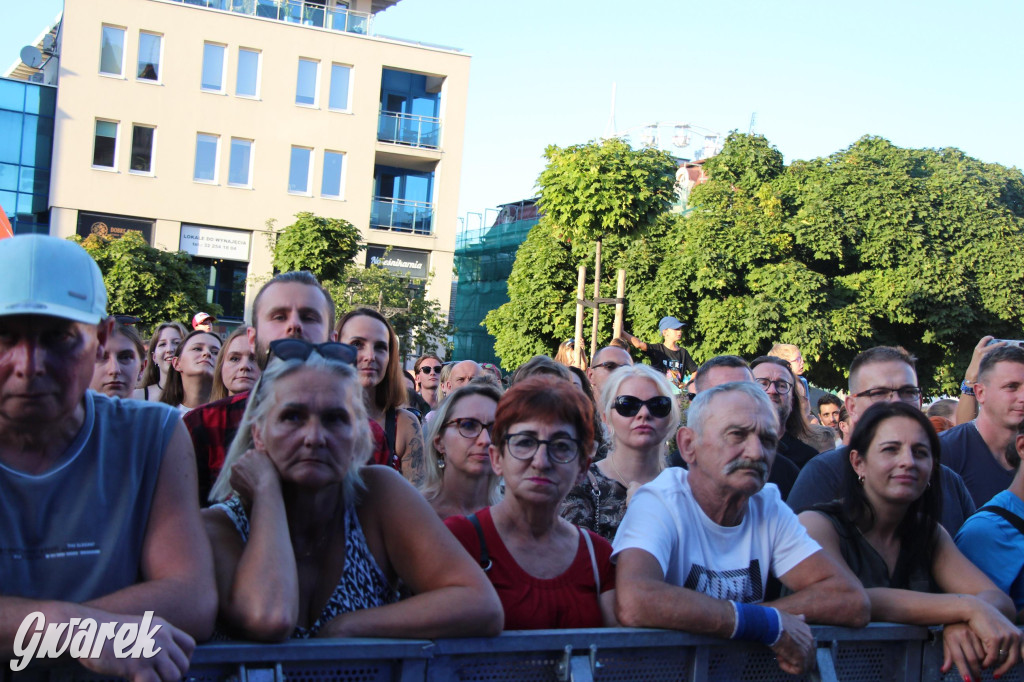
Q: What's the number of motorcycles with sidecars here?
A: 0